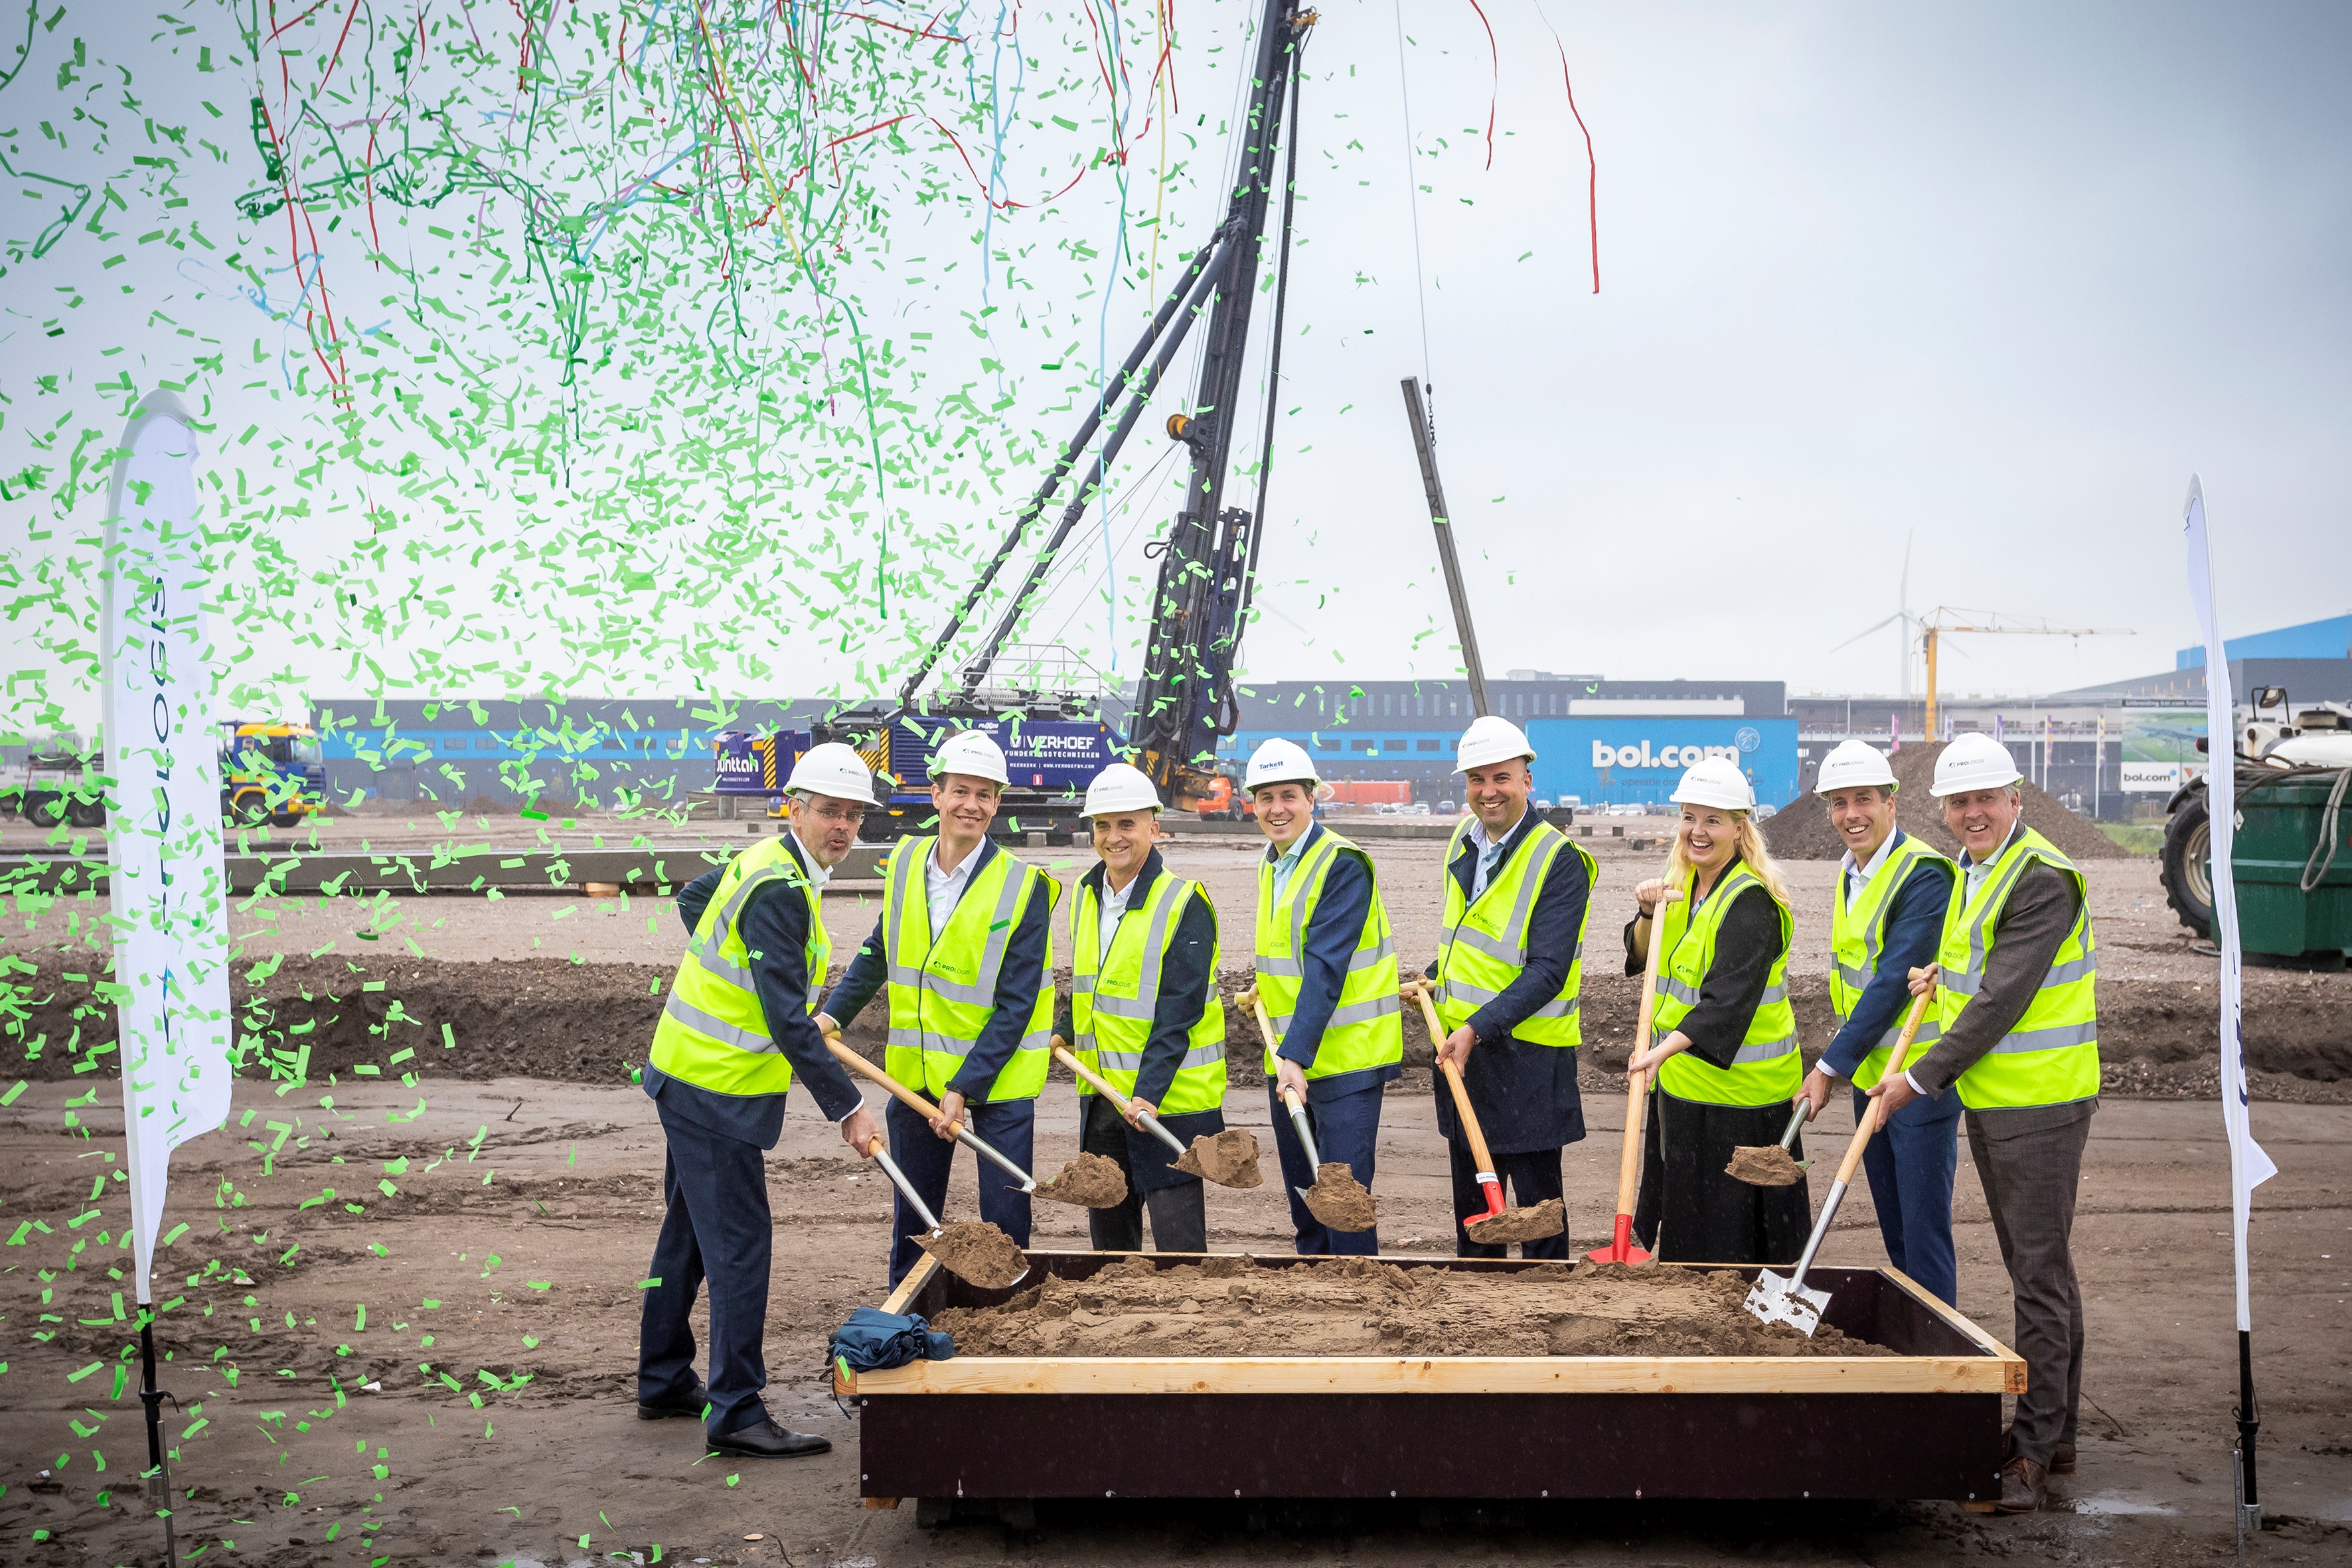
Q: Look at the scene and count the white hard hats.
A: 8